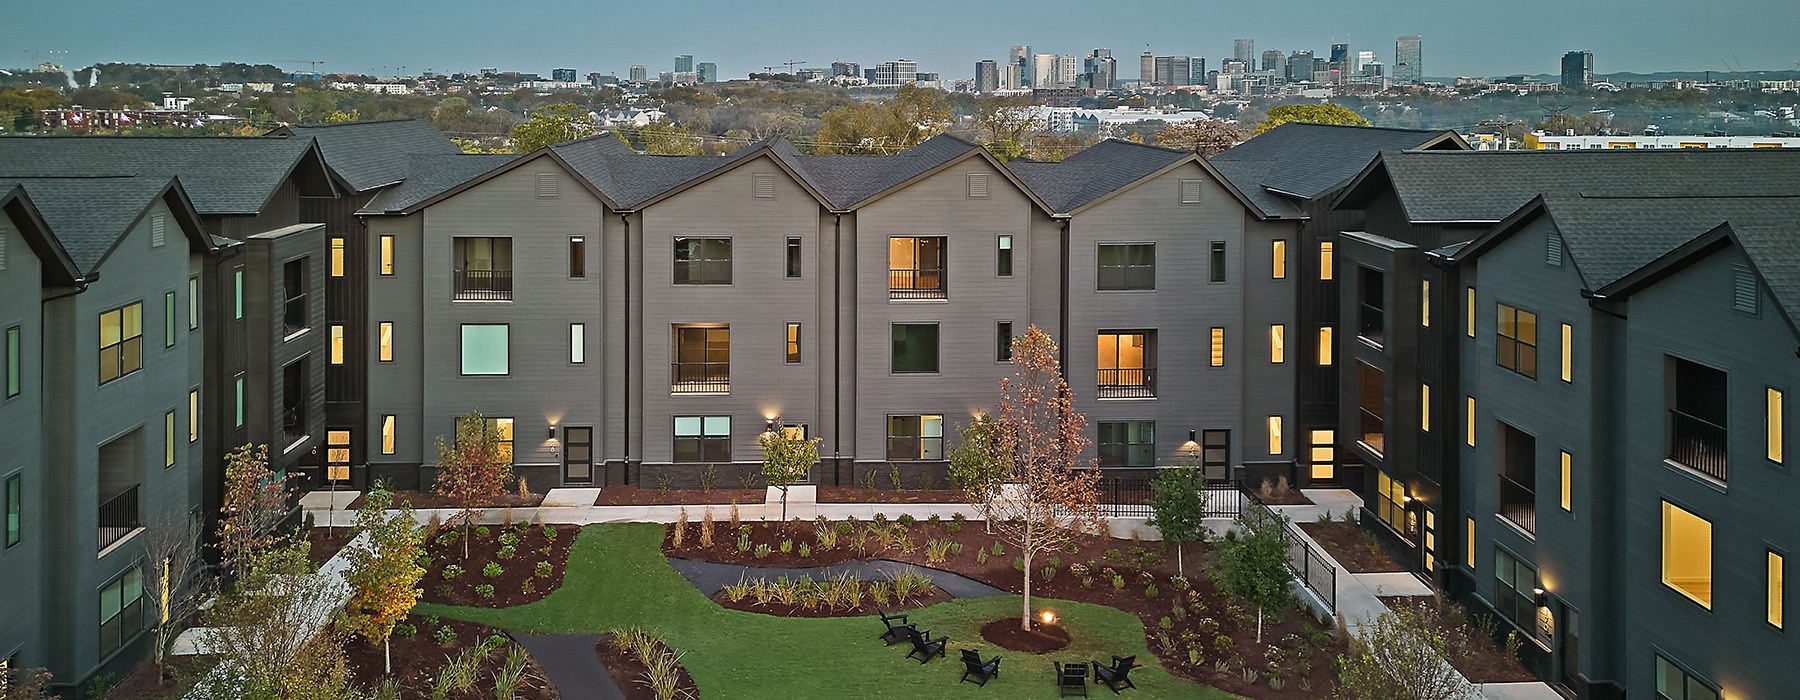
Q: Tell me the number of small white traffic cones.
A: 0